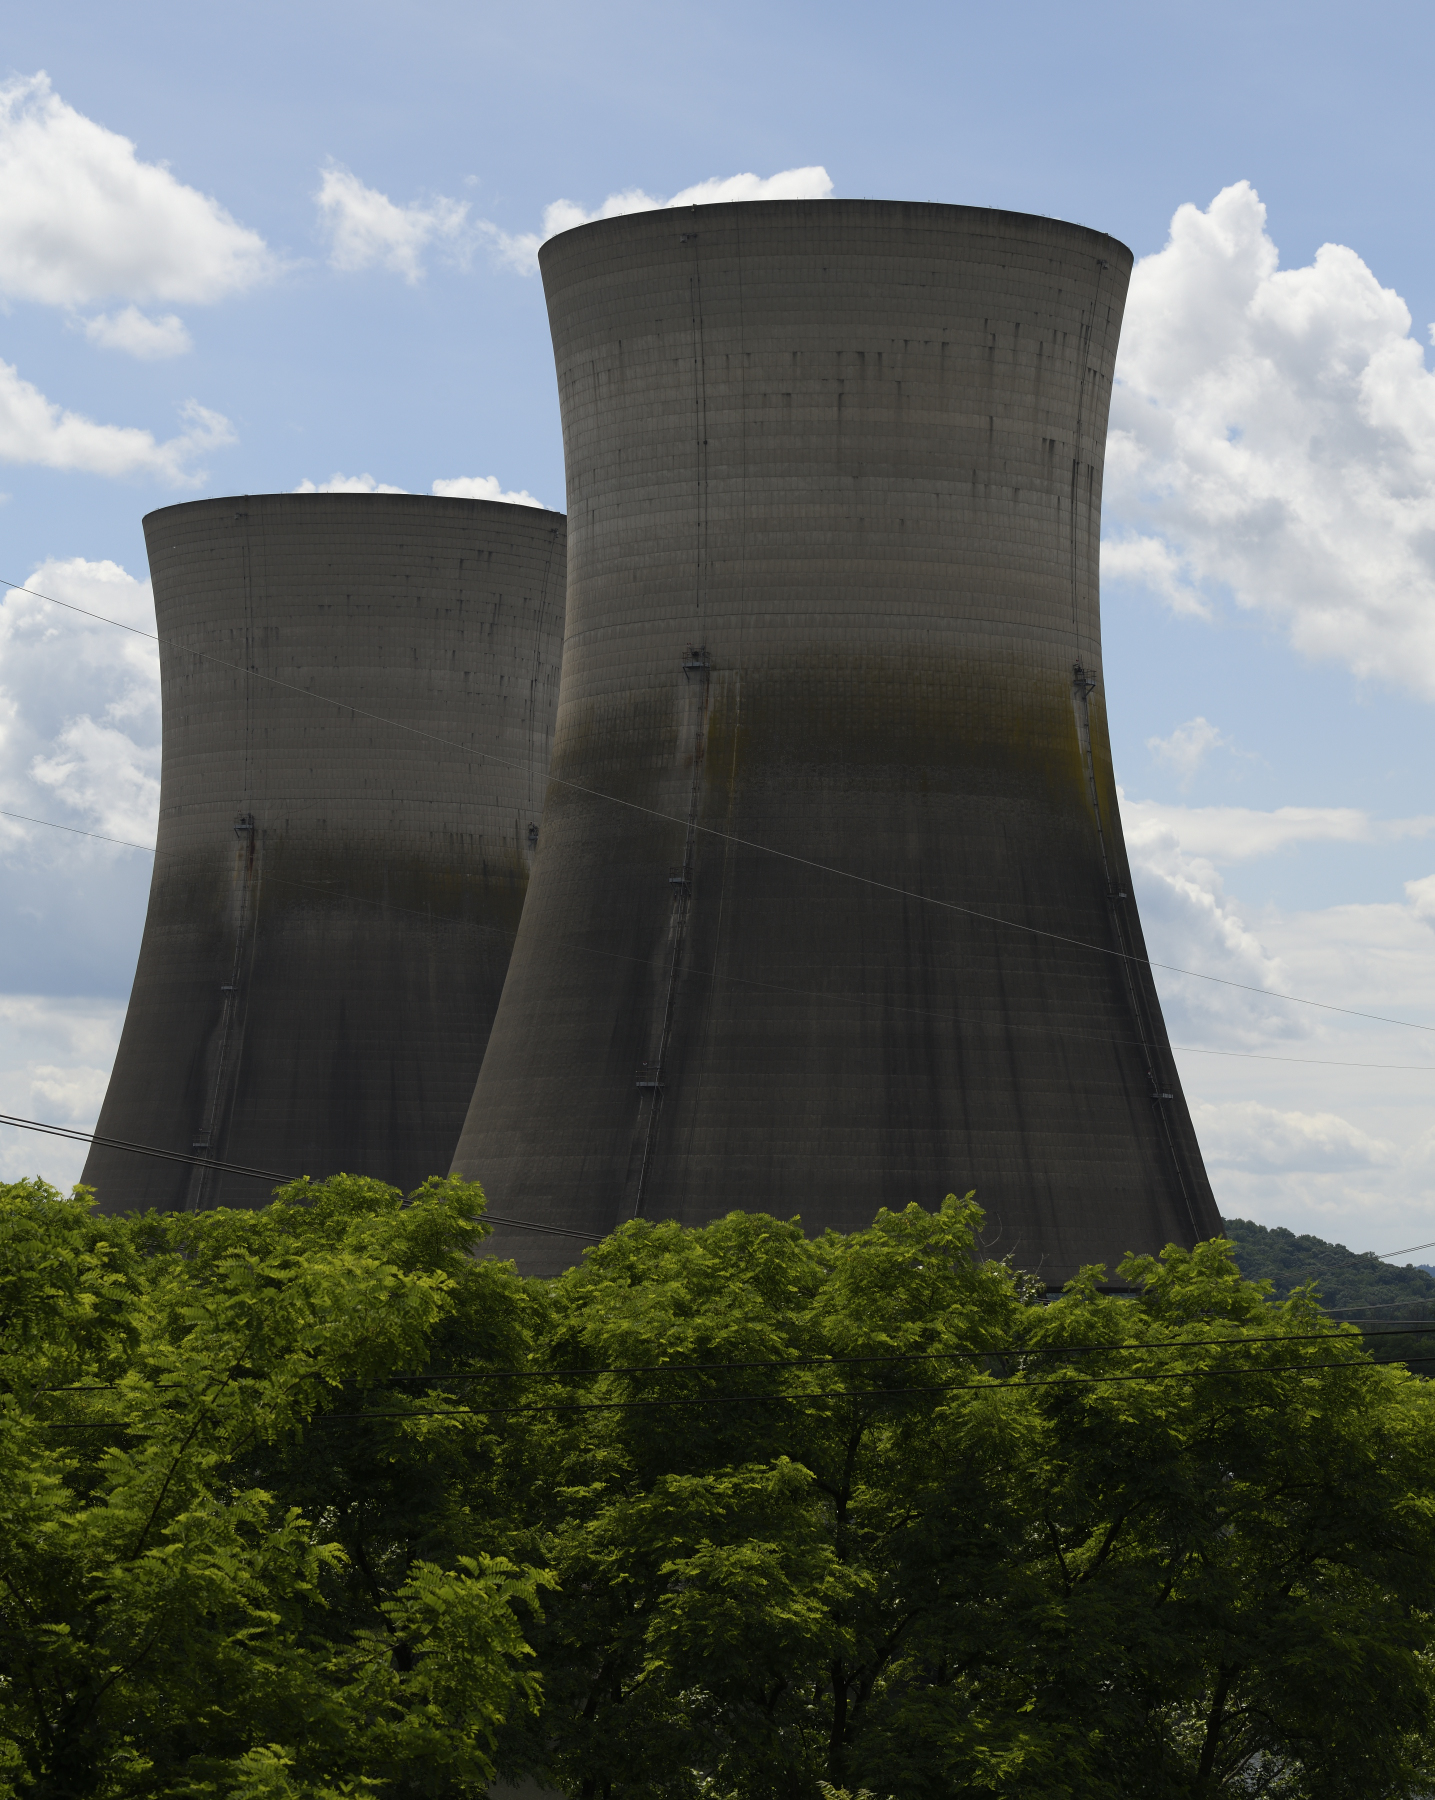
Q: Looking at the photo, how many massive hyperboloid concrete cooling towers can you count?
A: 2